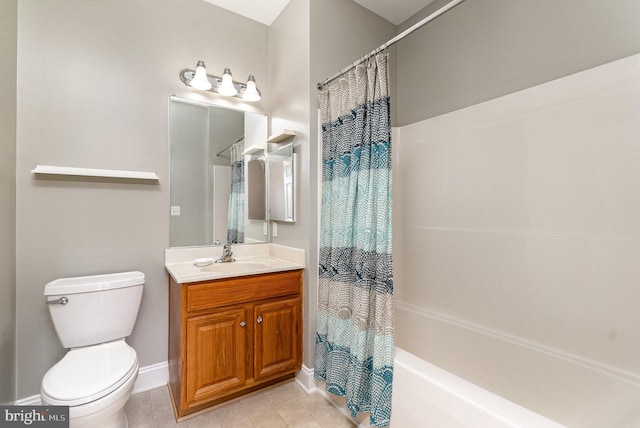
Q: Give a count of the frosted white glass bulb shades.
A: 3